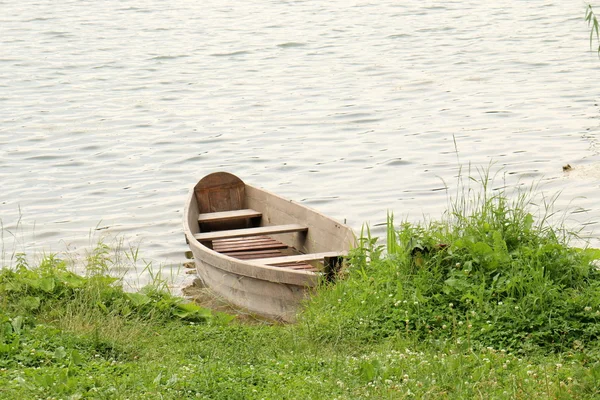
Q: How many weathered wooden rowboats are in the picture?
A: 1